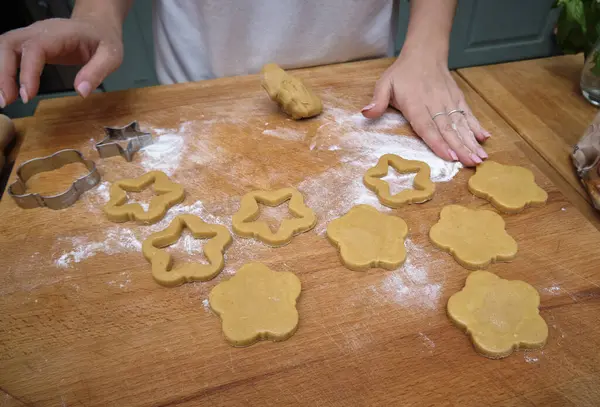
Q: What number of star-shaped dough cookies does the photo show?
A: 4